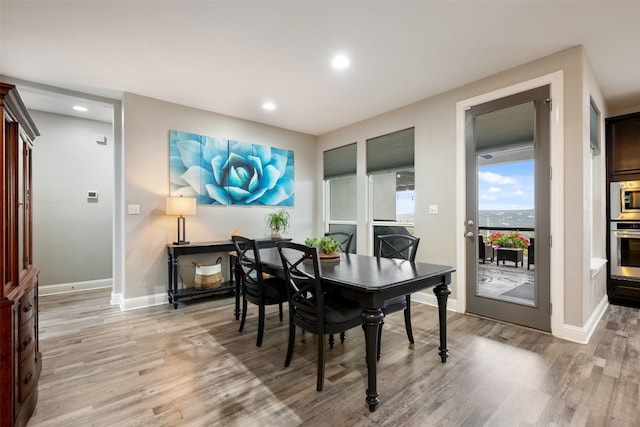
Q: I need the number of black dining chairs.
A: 4